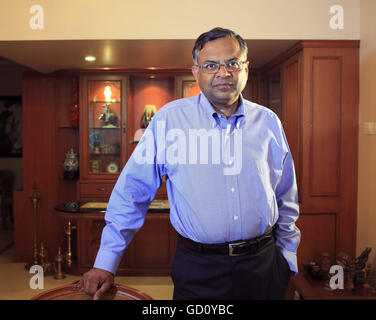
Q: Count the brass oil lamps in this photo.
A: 4